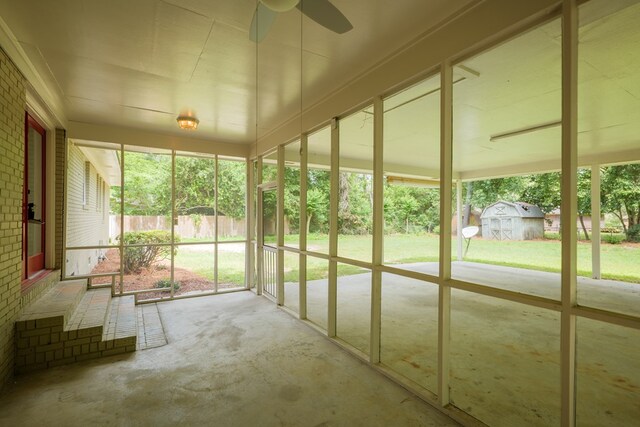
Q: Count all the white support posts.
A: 2